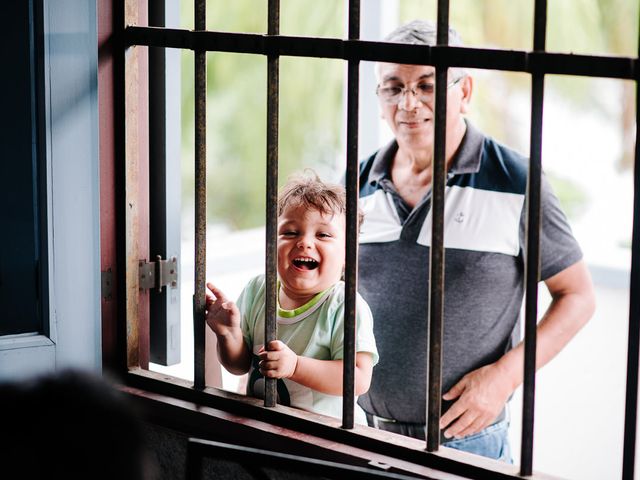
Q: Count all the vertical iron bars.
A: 6